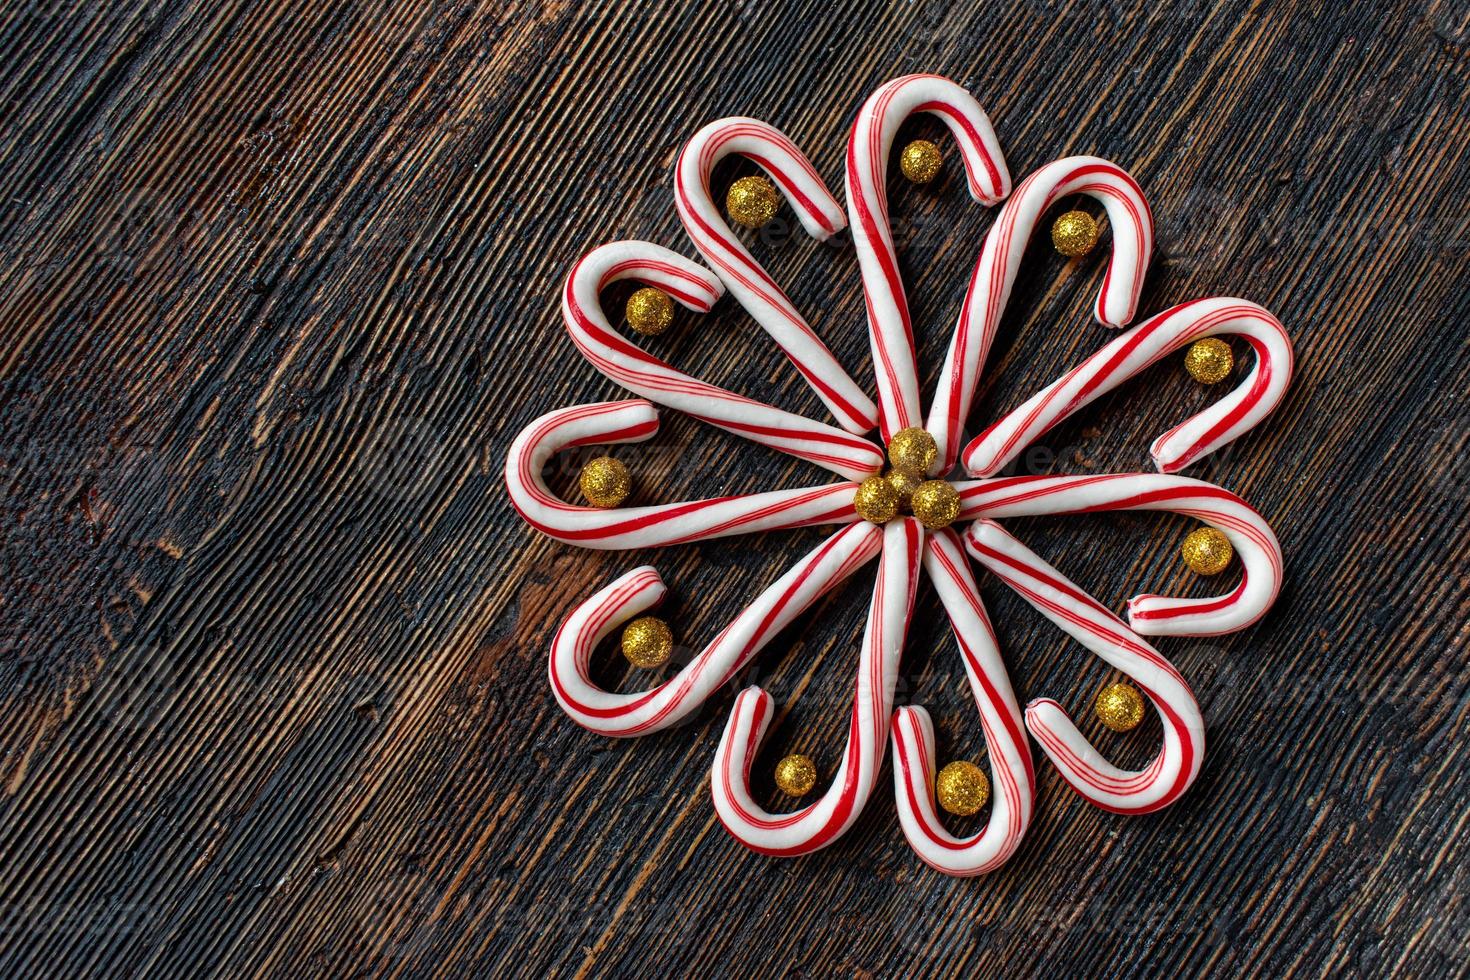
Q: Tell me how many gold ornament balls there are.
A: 15